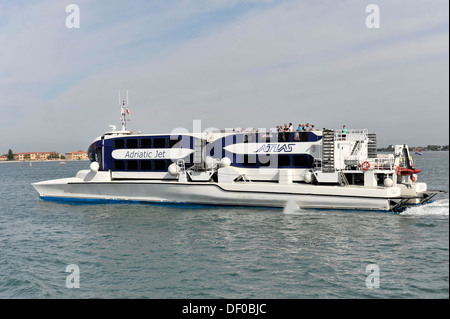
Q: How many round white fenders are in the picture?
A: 5